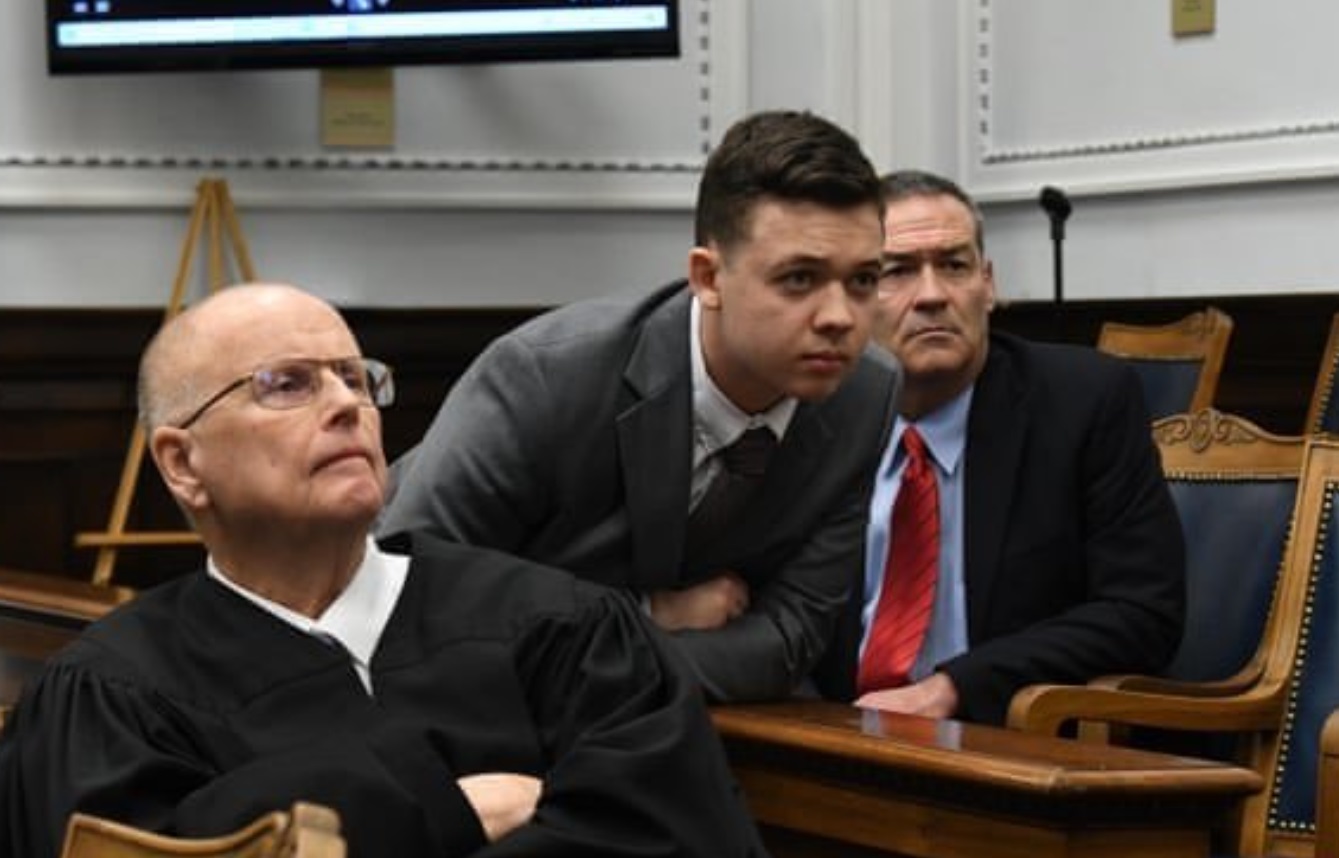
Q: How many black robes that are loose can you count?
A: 1